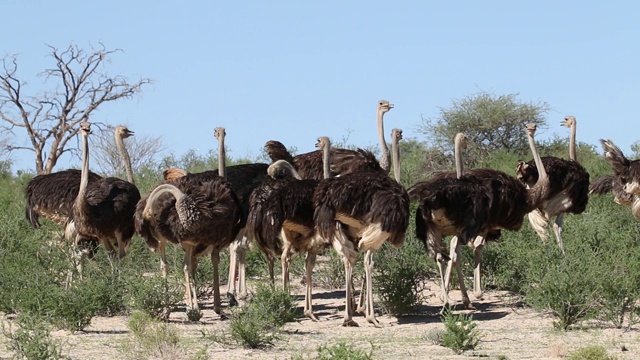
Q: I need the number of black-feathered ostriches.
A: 12